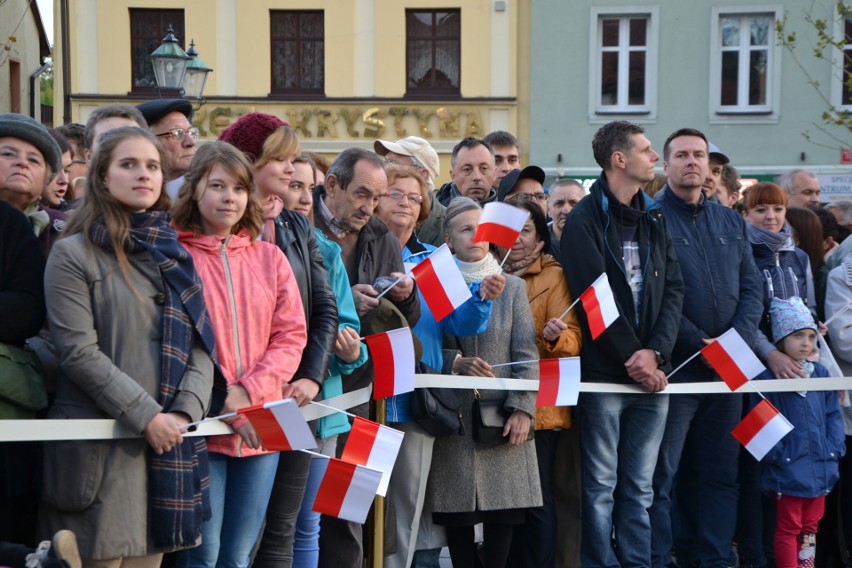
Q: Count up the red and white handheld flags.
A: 10